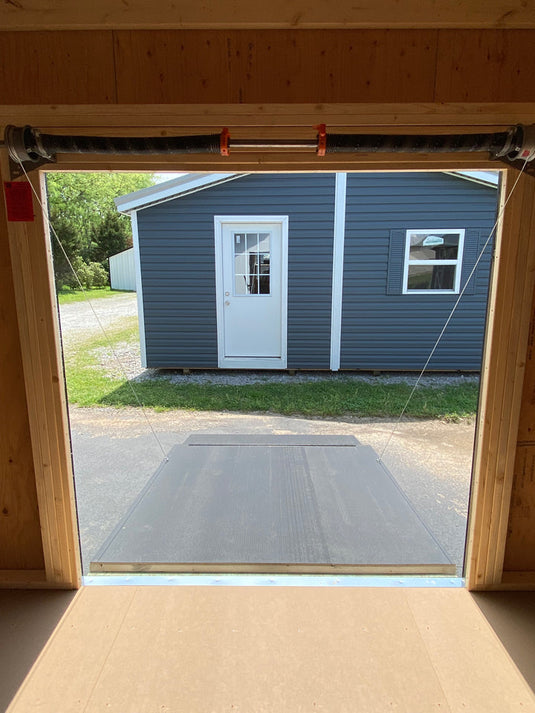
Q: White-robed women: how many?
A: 0